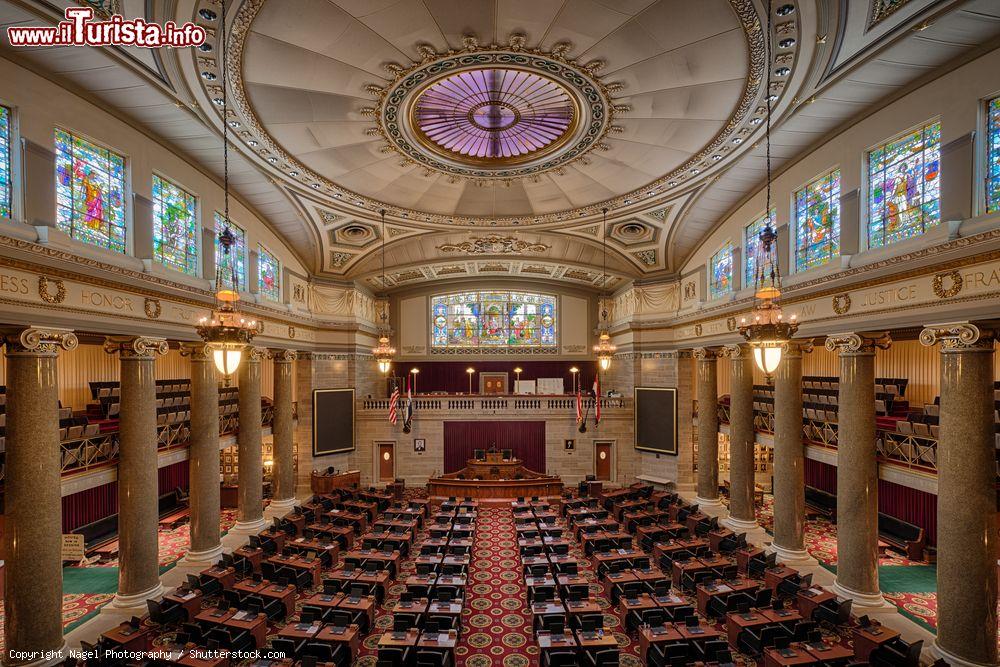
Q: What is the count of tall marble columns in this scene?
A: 10